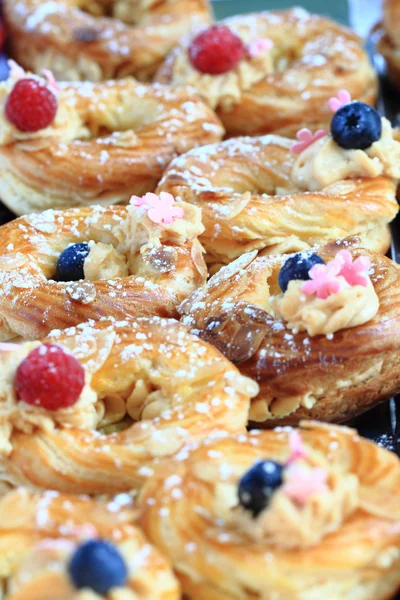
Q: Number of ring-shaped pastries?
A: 9